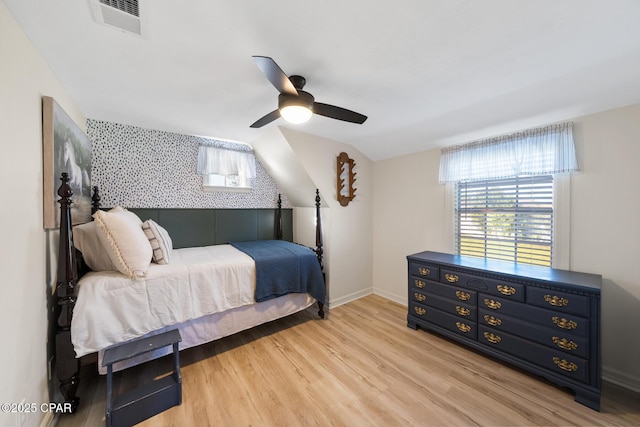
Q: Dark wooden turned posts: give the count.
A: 4